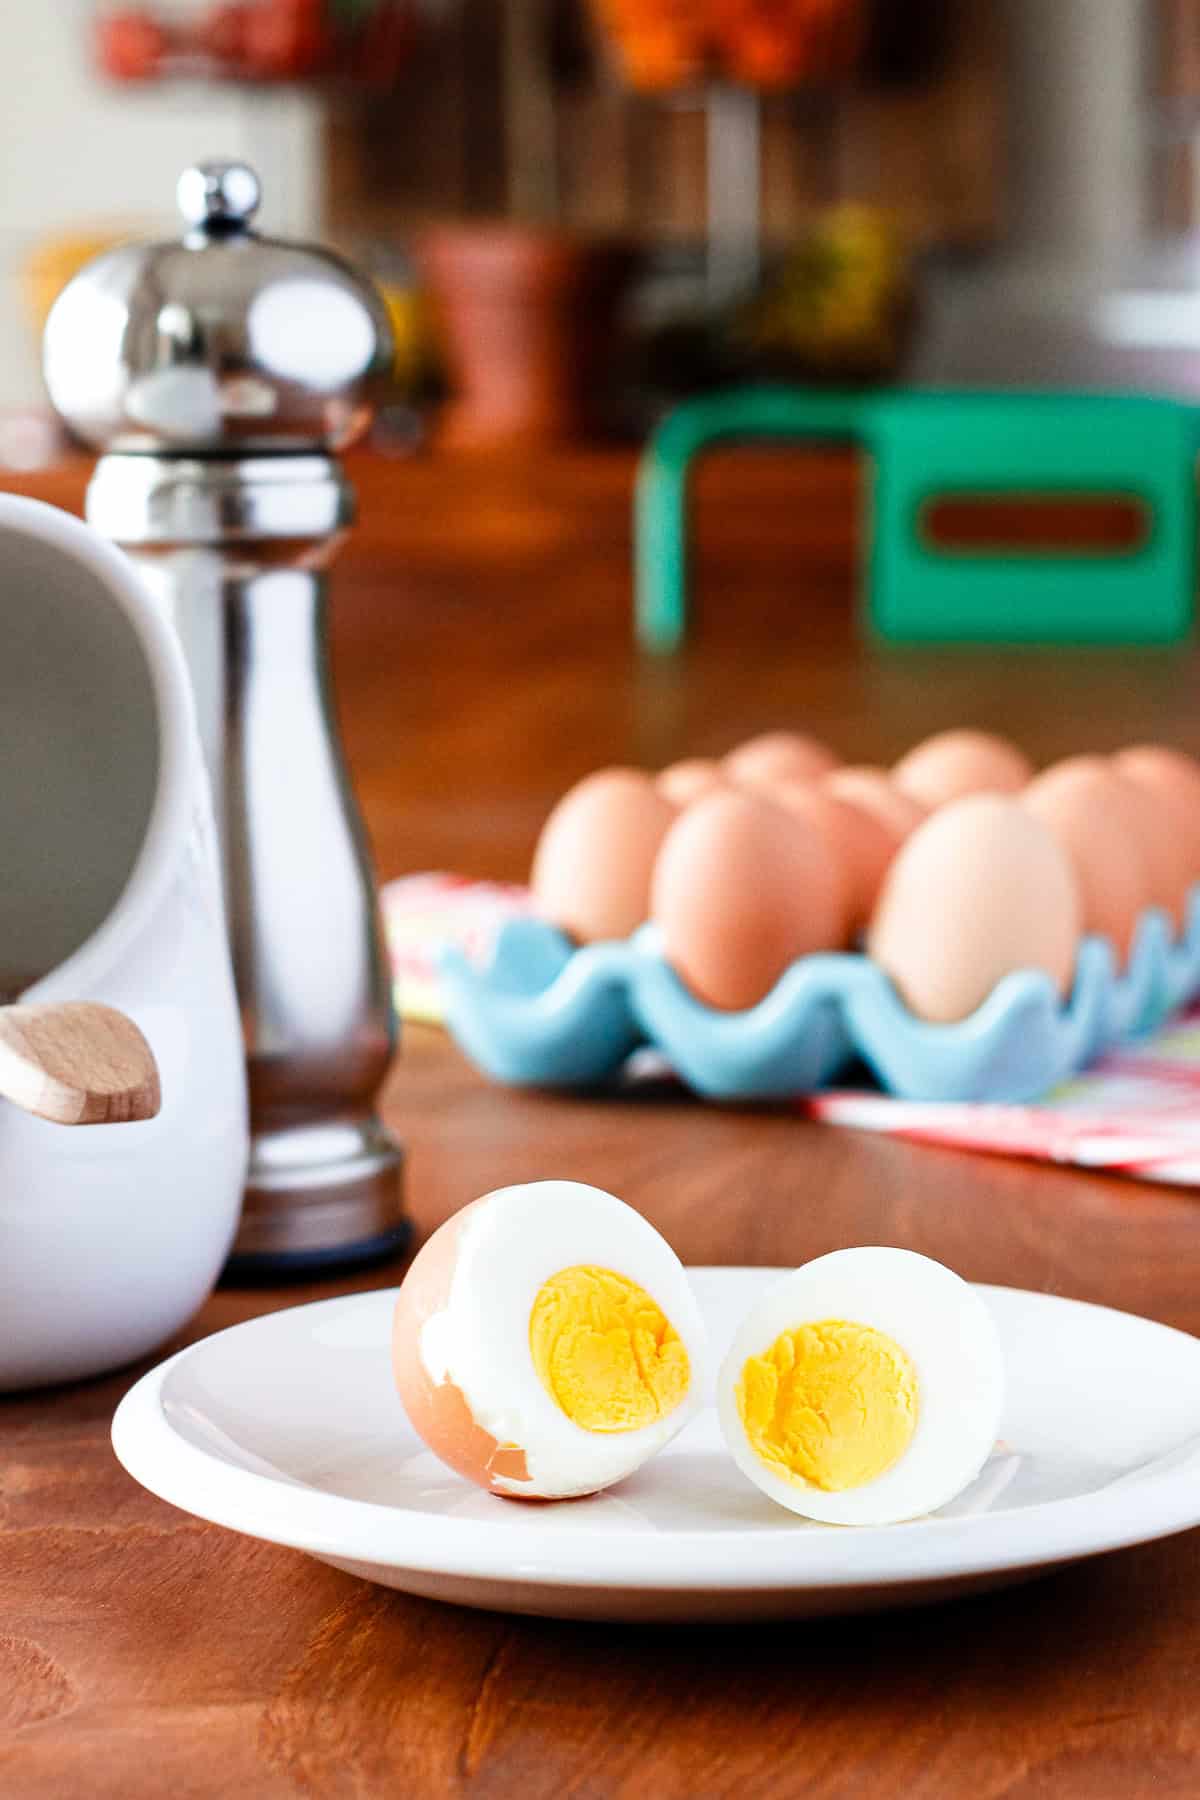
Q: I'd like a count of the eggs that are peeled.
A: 1